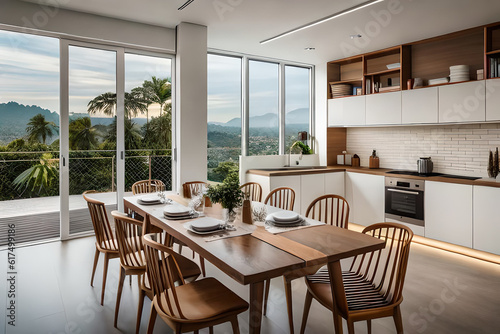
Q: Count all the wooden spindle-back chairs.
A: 9